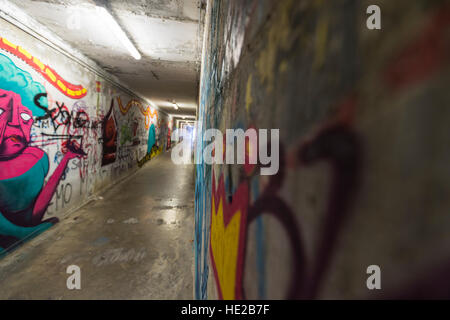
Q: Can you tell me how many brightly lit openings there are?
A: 1